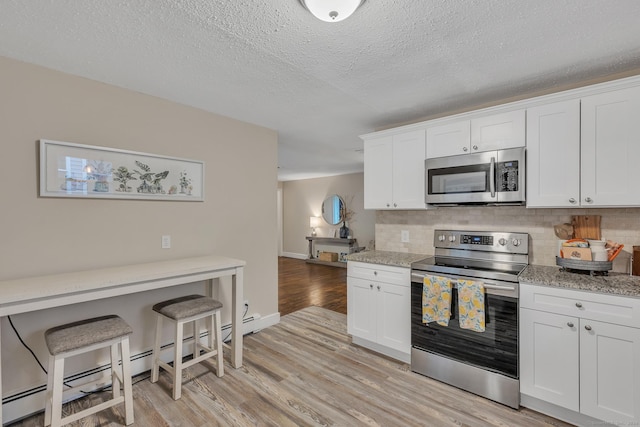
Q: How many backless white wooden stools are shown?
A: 2